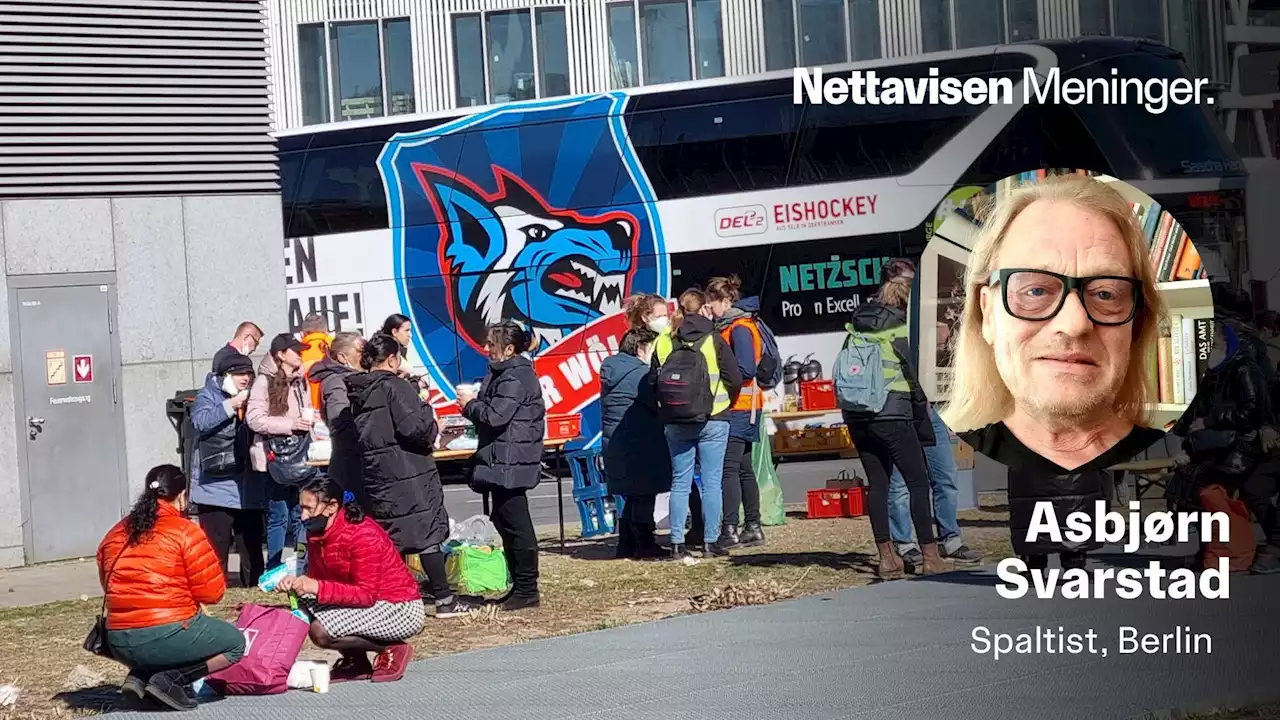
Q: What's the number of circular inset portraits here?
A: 1